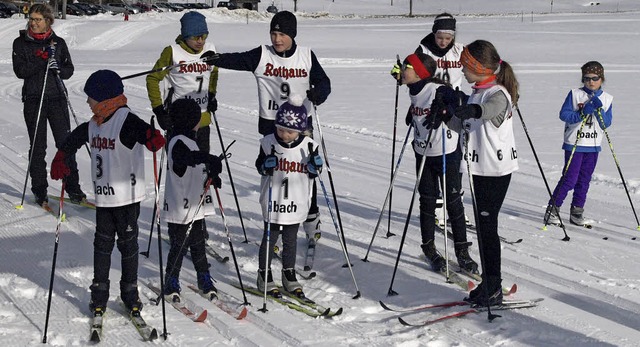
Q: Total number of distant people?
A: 1